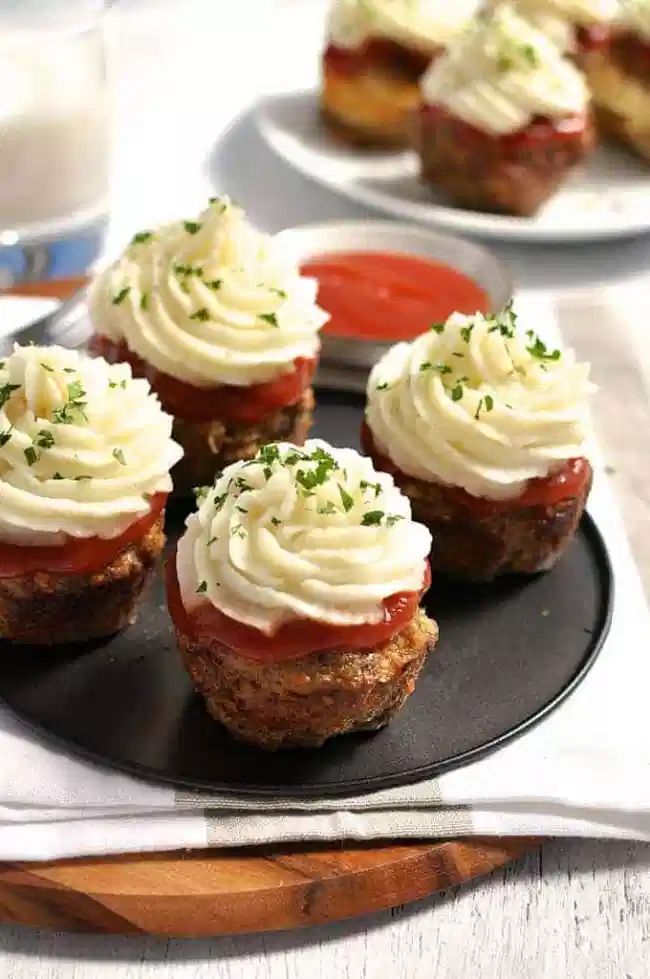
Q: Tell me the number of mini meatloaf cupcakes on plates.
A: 8